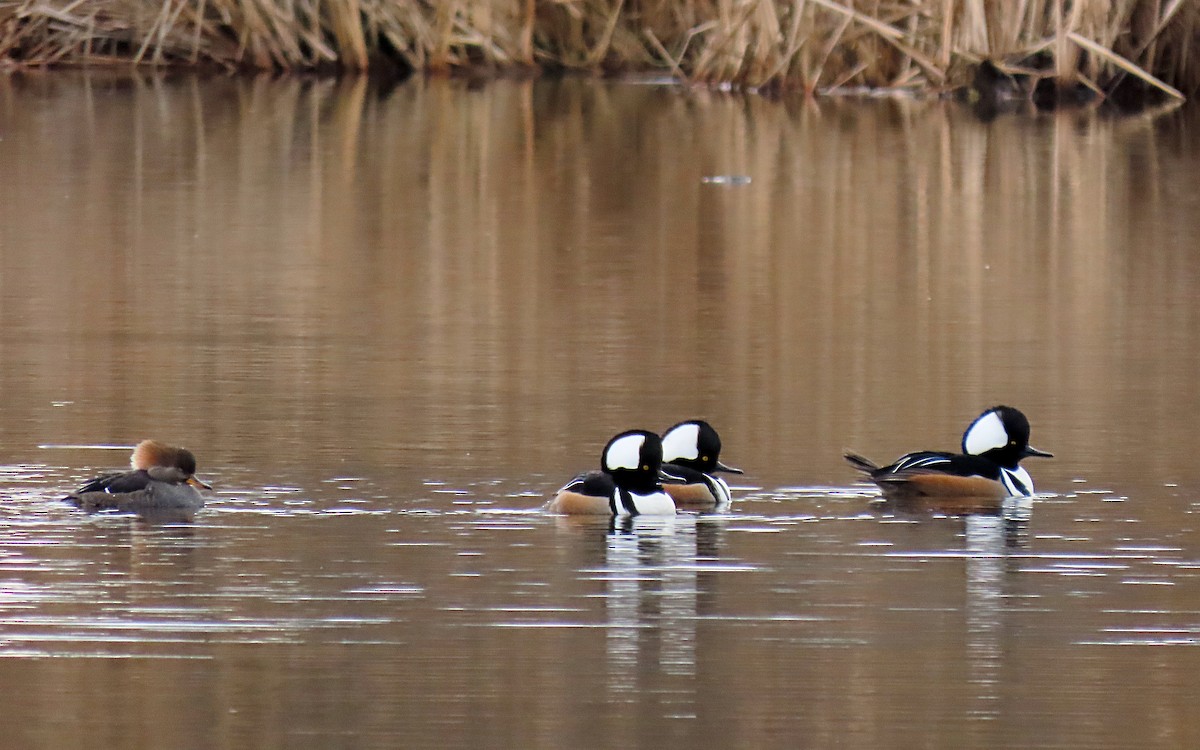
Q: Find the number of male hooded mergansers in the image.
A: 3